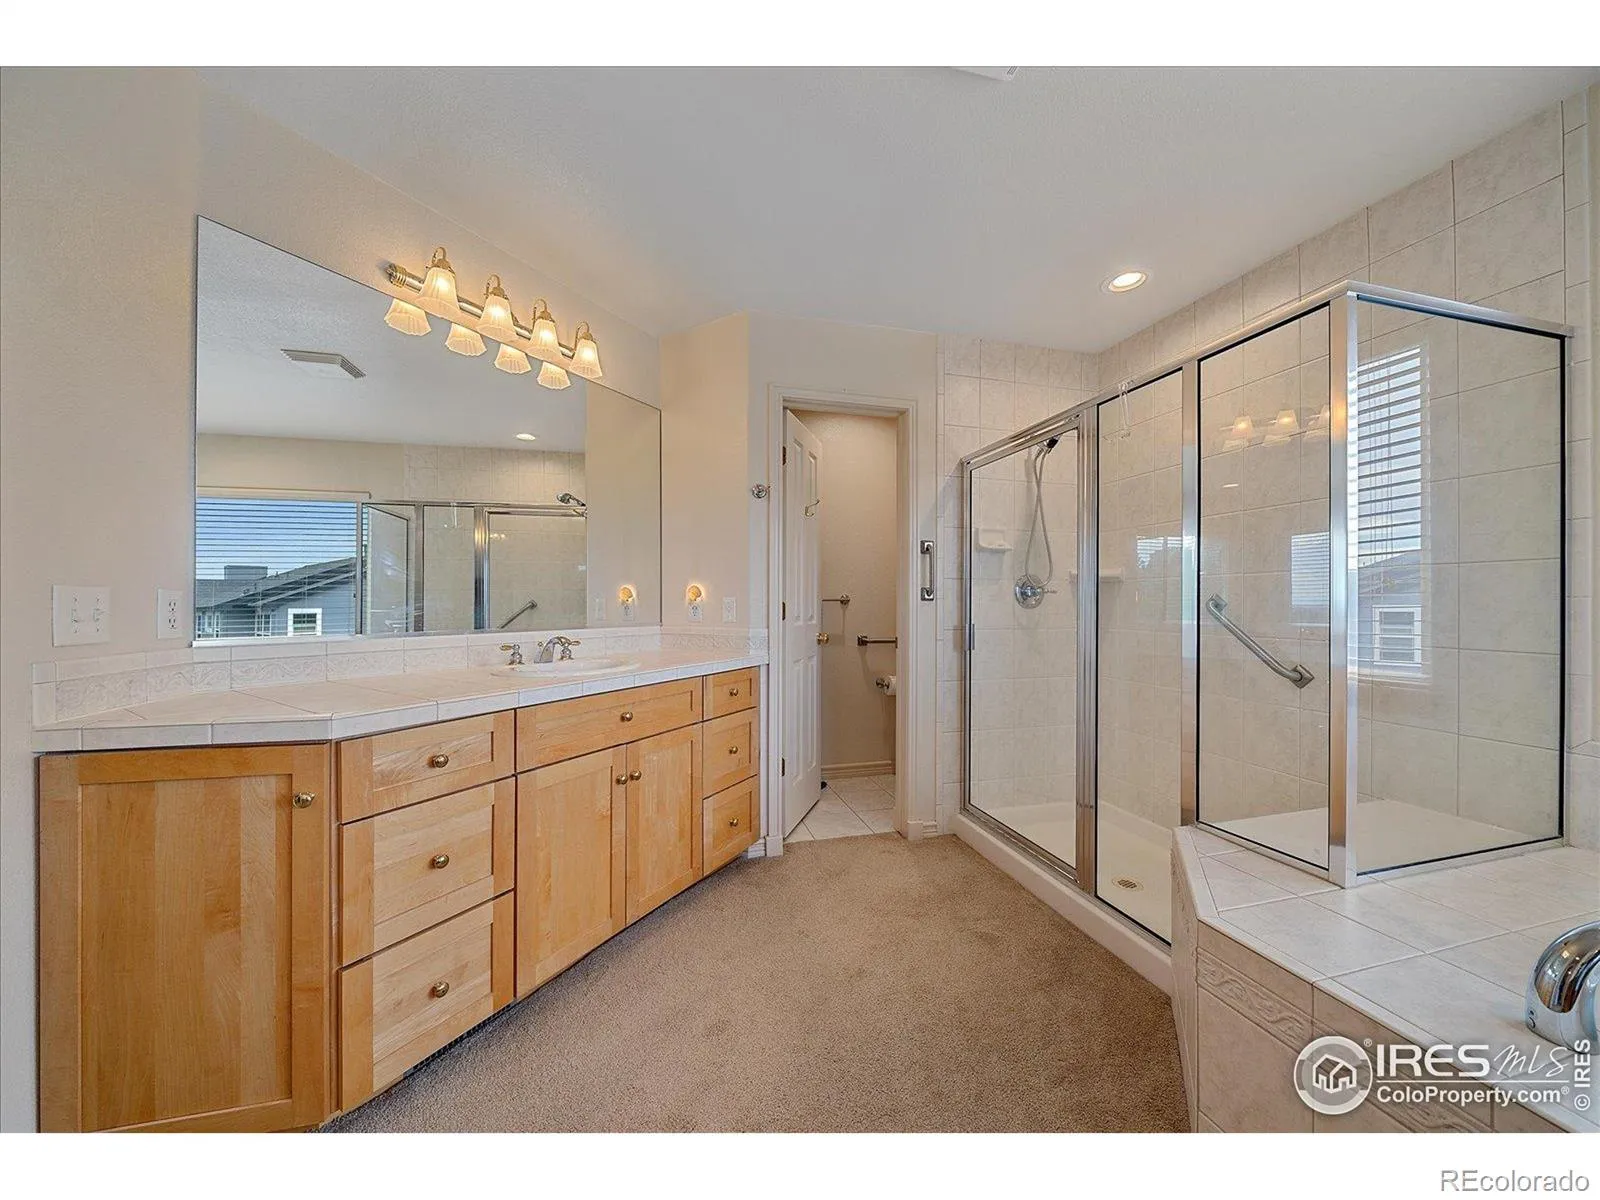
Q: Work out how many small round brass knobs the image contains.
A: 10